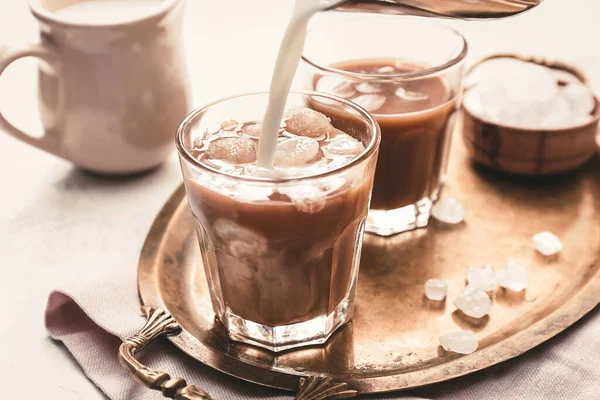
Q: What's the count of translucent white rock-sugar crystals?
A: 7